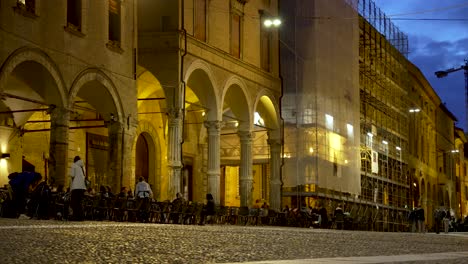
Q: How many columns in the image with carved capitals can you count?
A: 4